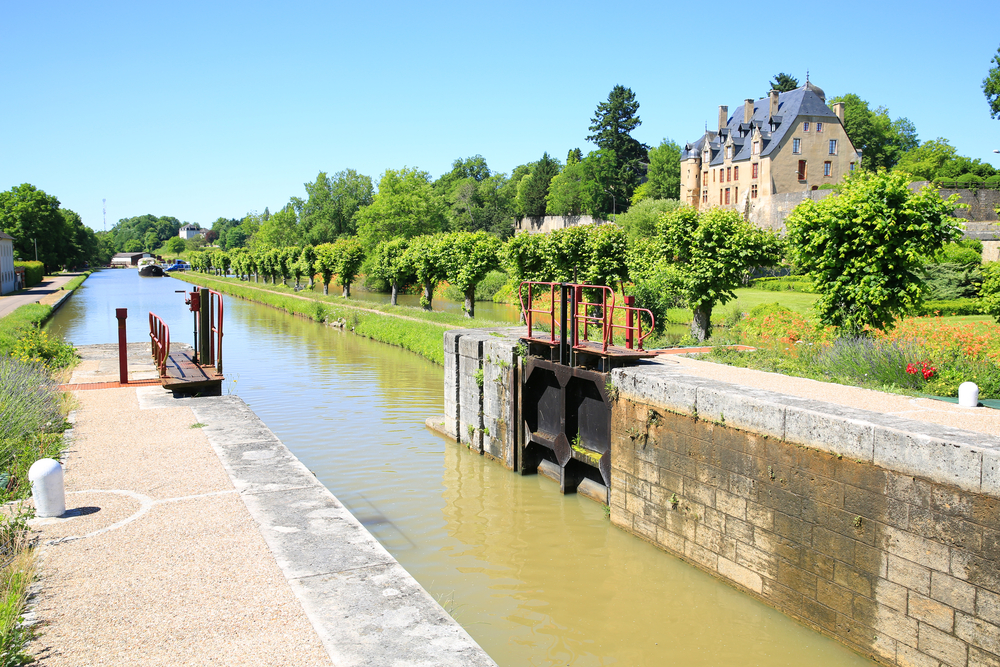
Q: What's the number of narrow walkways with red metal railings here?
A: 2